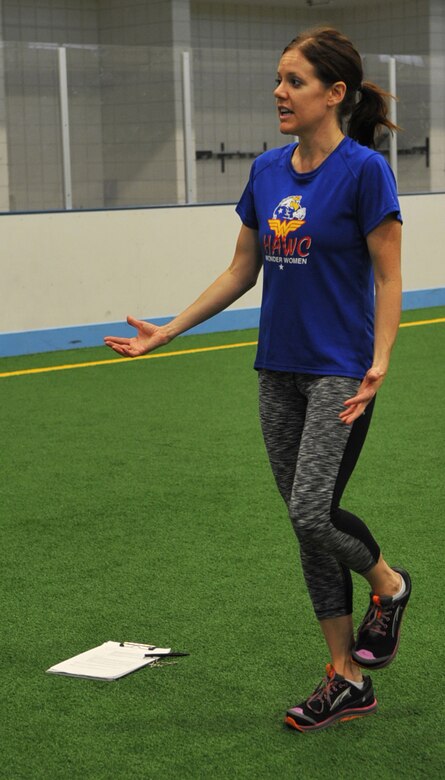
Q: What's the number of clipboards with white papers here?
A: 1